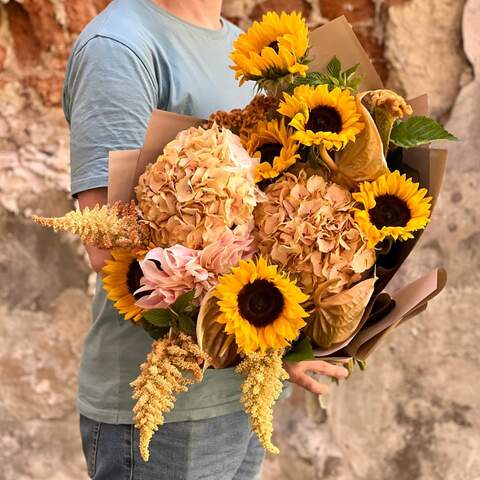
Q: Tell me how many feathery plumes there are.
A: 3